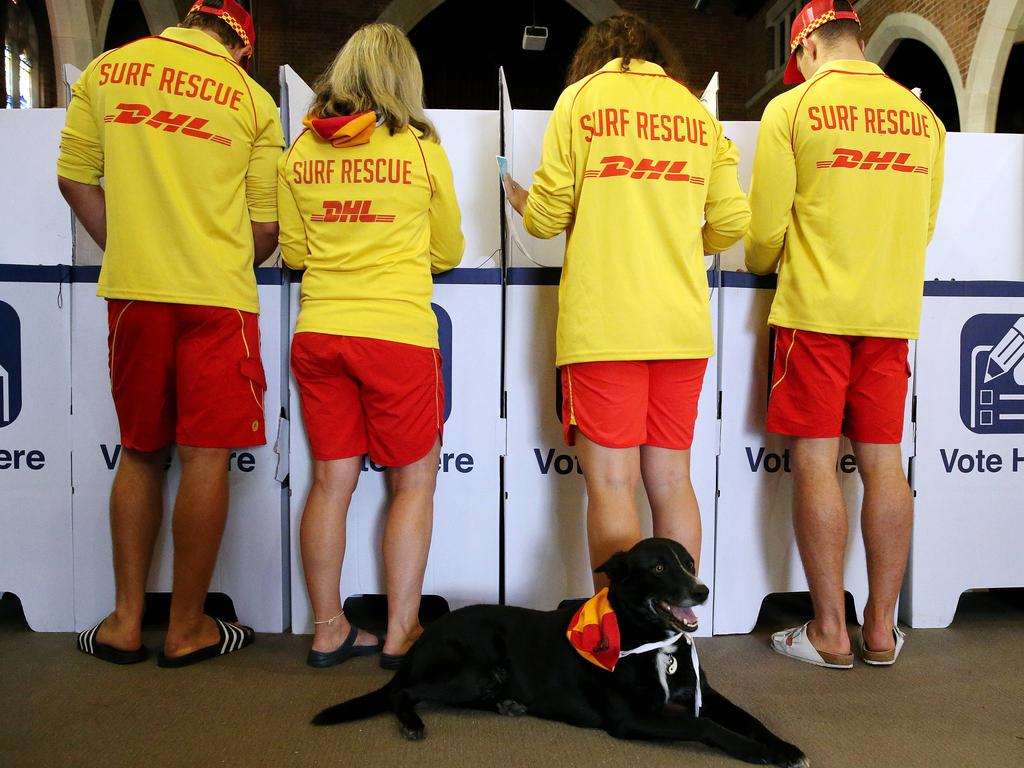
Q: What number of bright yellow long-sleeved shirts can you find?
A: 4